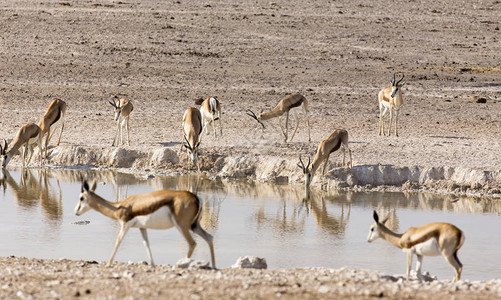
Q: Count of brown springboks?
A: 10